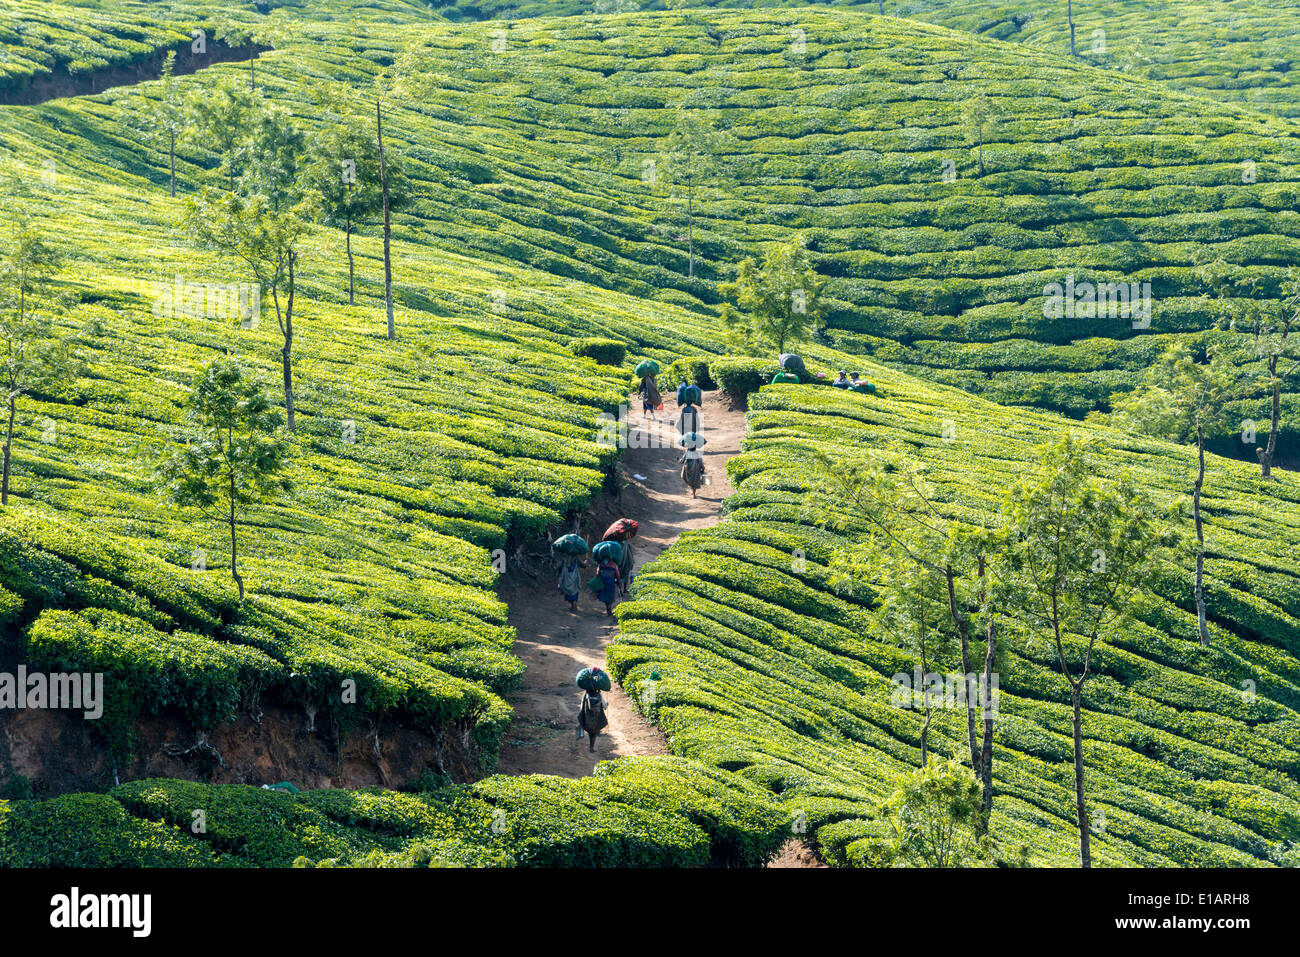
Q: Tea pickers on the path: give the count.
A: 7